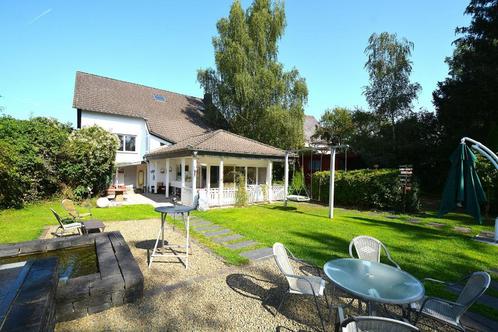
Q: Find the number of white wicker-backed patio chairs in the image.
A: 4